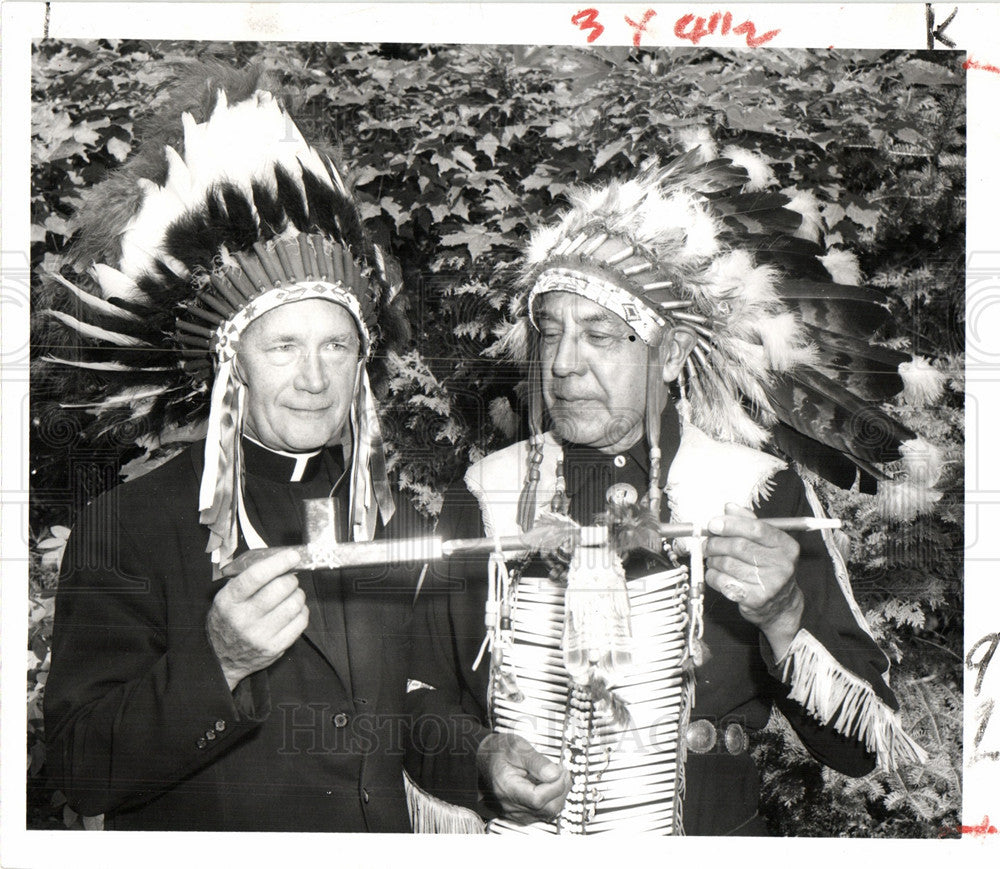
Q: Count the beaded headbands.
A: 2